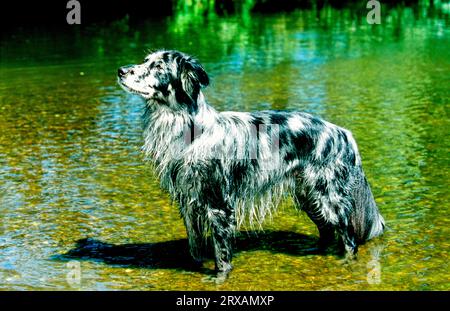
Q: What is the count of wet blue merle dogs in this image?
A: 1